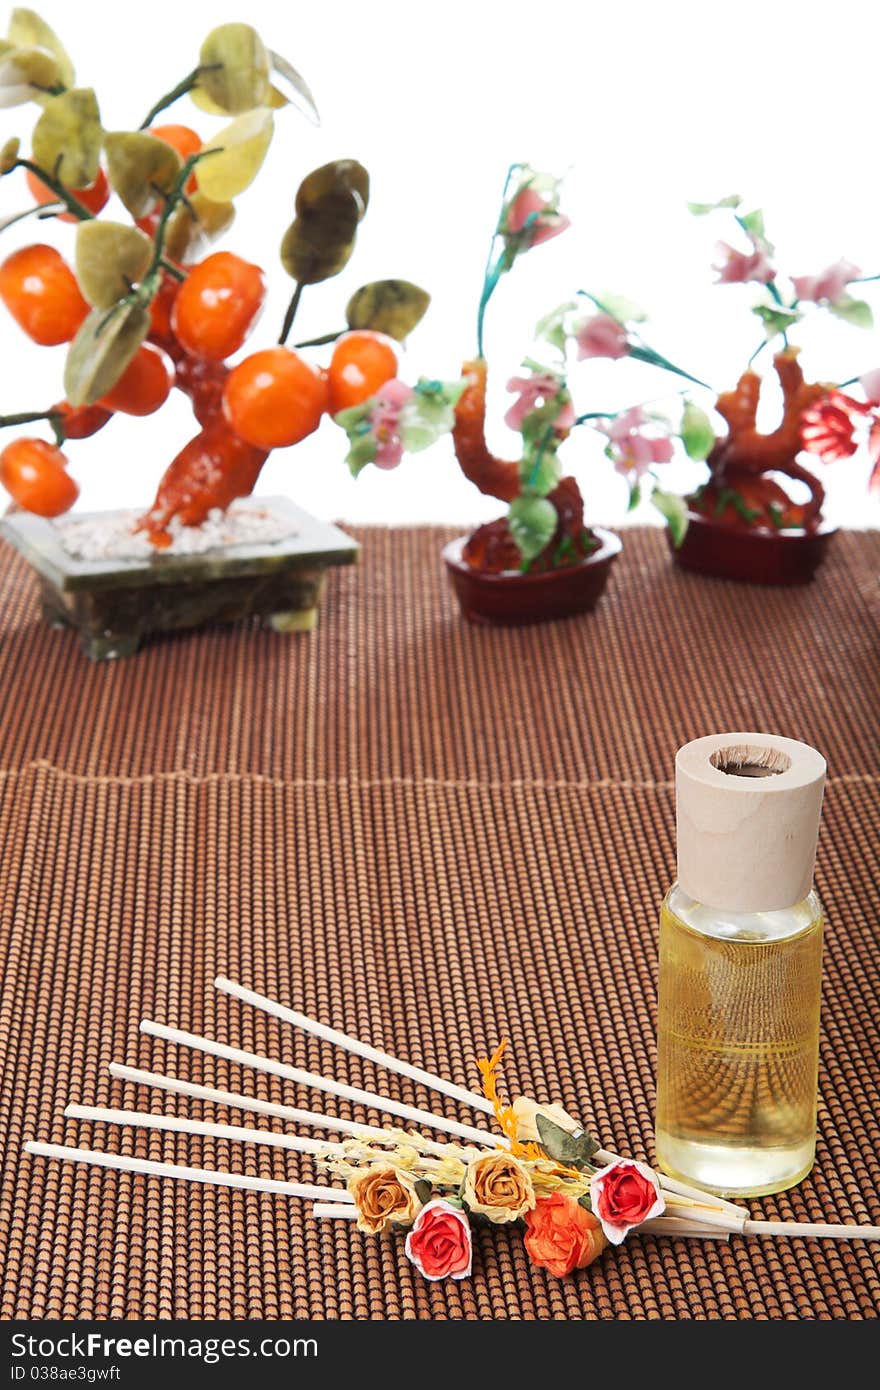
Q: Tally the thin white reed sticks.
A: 6